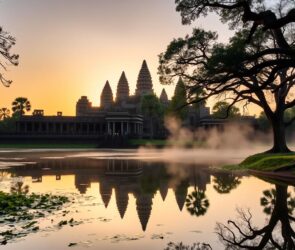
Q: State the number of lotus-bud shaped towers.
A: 5